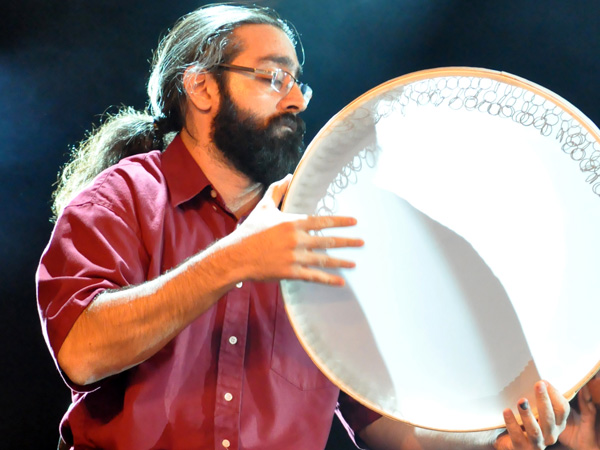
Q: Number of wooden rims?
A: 1